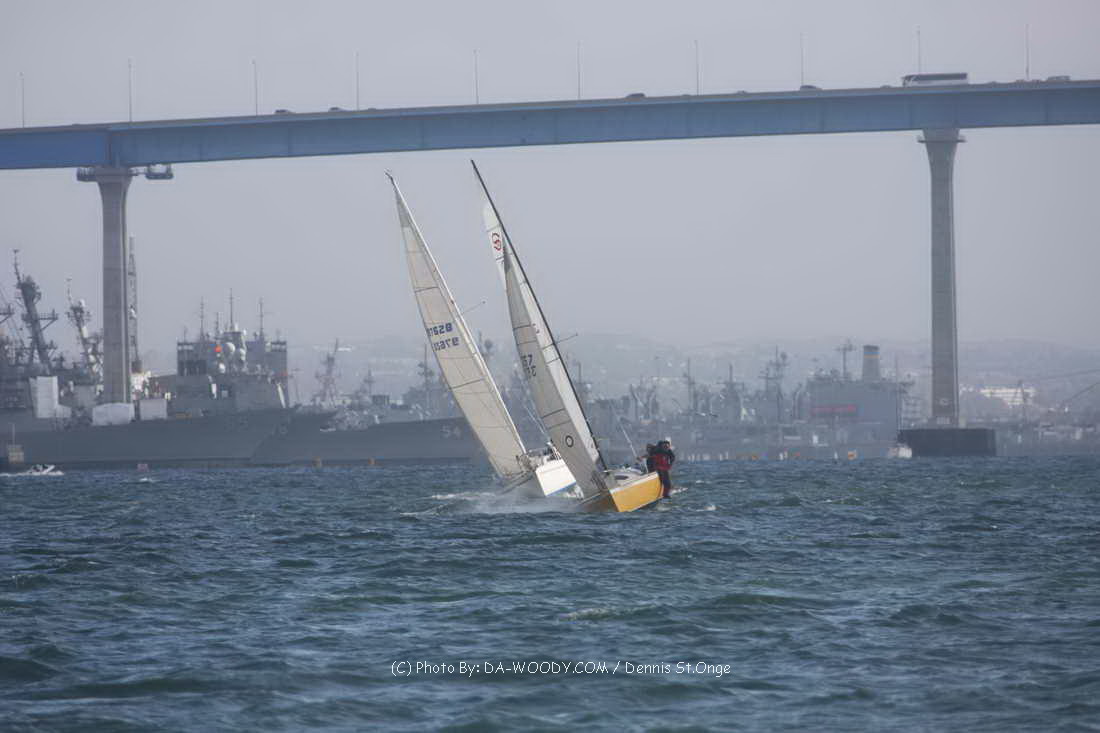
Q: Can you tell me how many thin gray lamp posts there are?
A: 10